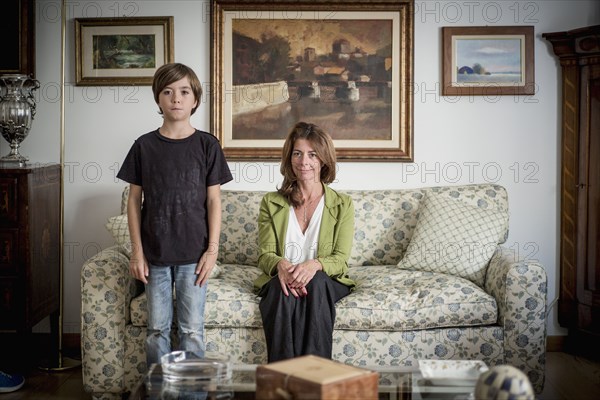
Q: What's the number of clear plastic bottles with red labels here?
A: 0